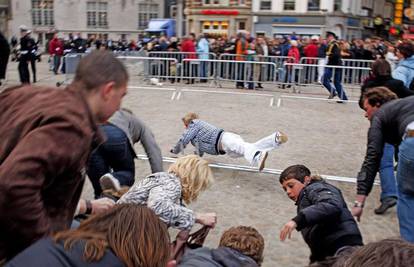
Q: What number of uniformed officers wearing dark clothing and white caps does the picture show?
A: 2